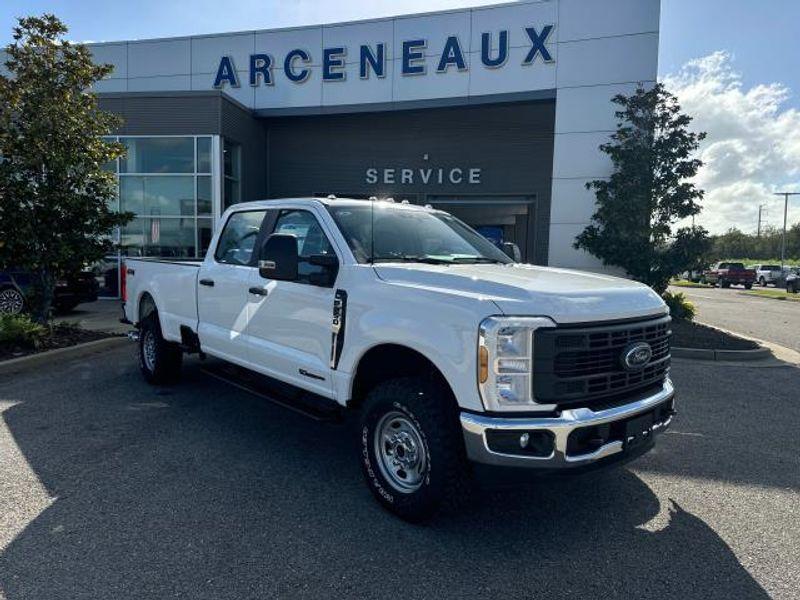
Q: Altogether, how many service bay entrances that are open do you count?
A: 1